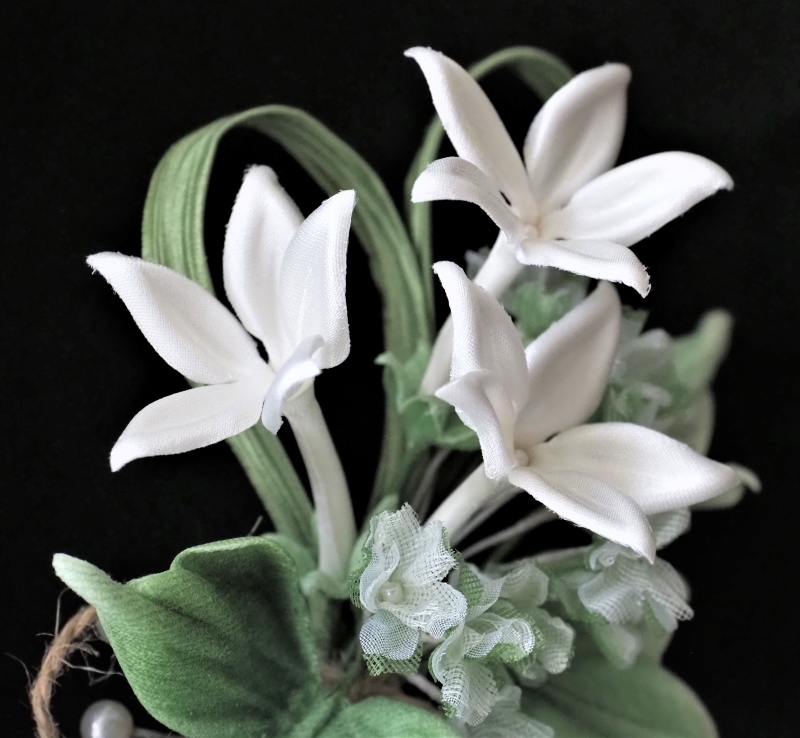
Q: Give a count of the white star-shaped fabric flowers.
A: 3